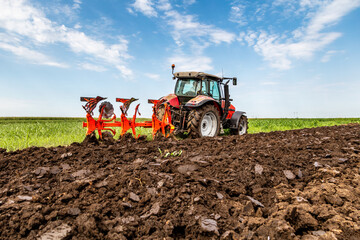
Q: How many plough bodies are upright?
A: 3